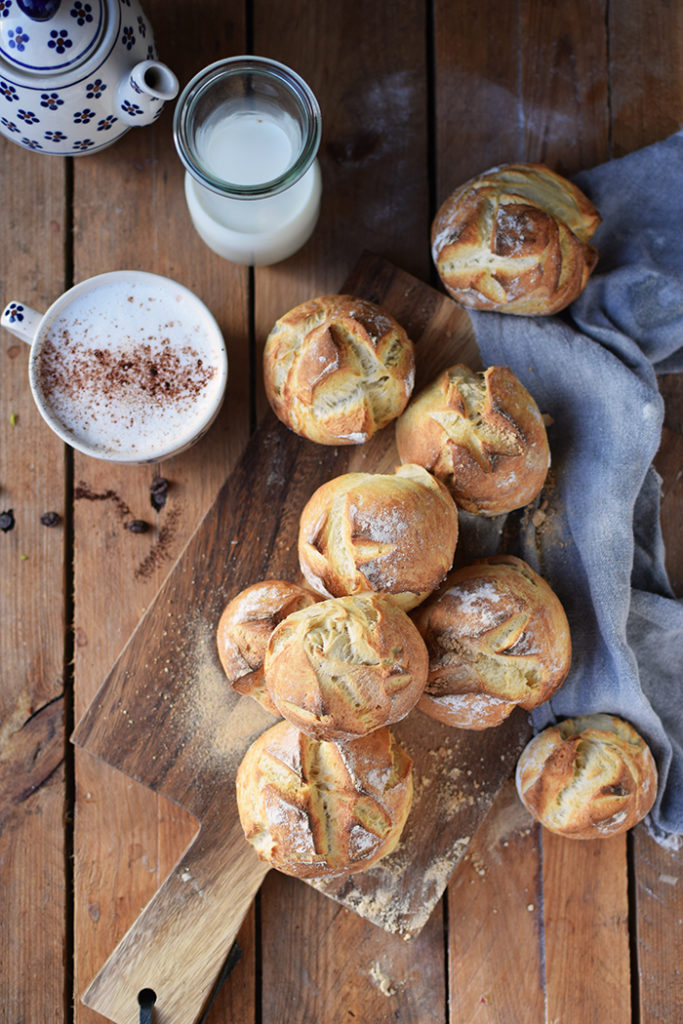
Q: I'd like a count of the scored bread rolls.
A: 9